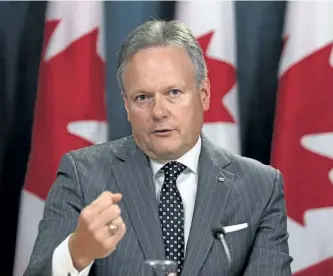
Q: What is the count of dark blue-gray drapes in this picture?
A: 3